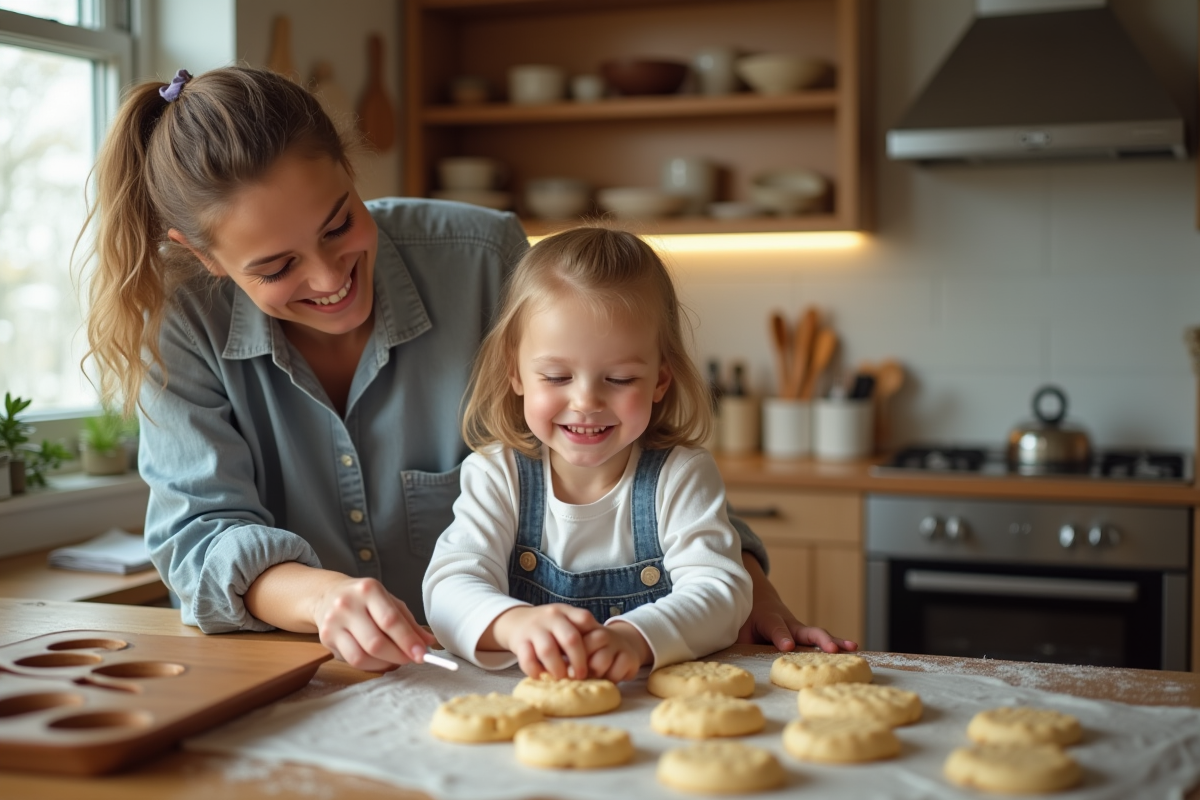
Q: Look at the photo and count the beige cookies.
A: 11